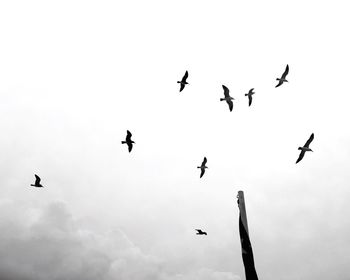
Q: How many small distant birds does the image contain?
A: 9